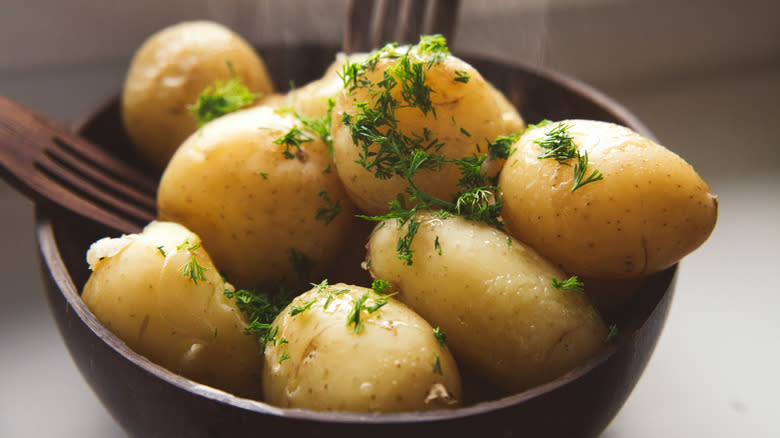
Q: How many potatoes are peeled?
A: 0